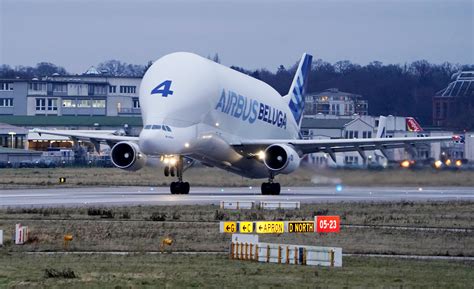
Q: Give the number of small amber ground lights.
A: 2